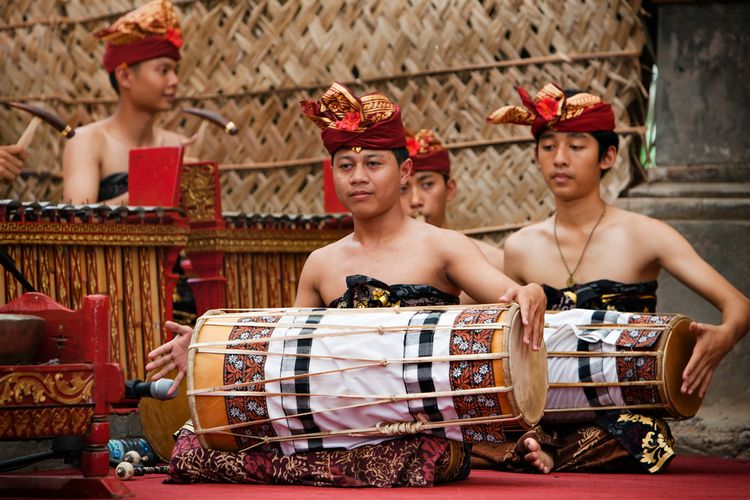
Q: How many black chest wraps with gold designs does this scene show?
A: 2